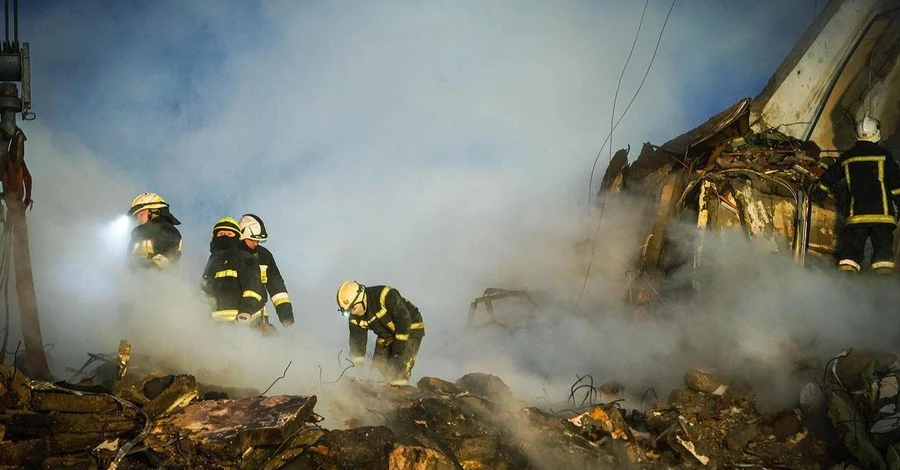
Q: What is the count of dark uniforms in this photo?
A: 5